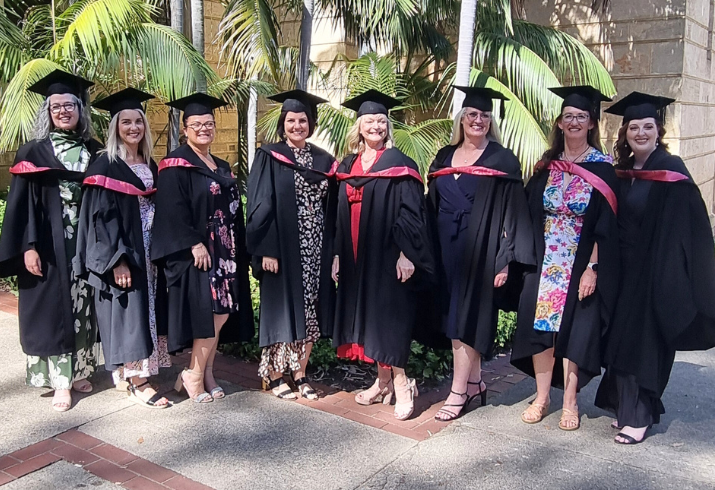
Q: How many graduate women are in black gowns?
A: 8